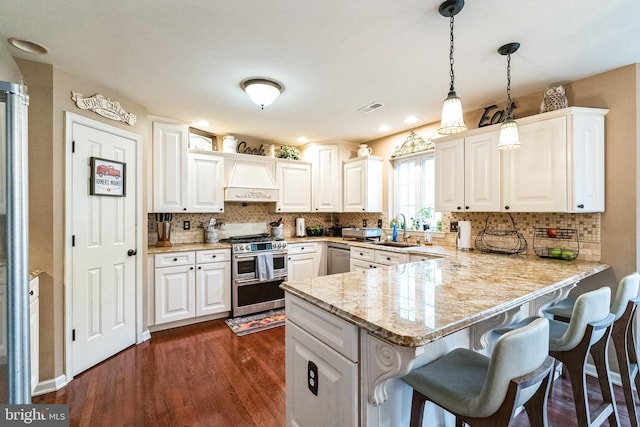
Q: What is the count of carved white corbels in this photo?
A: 3